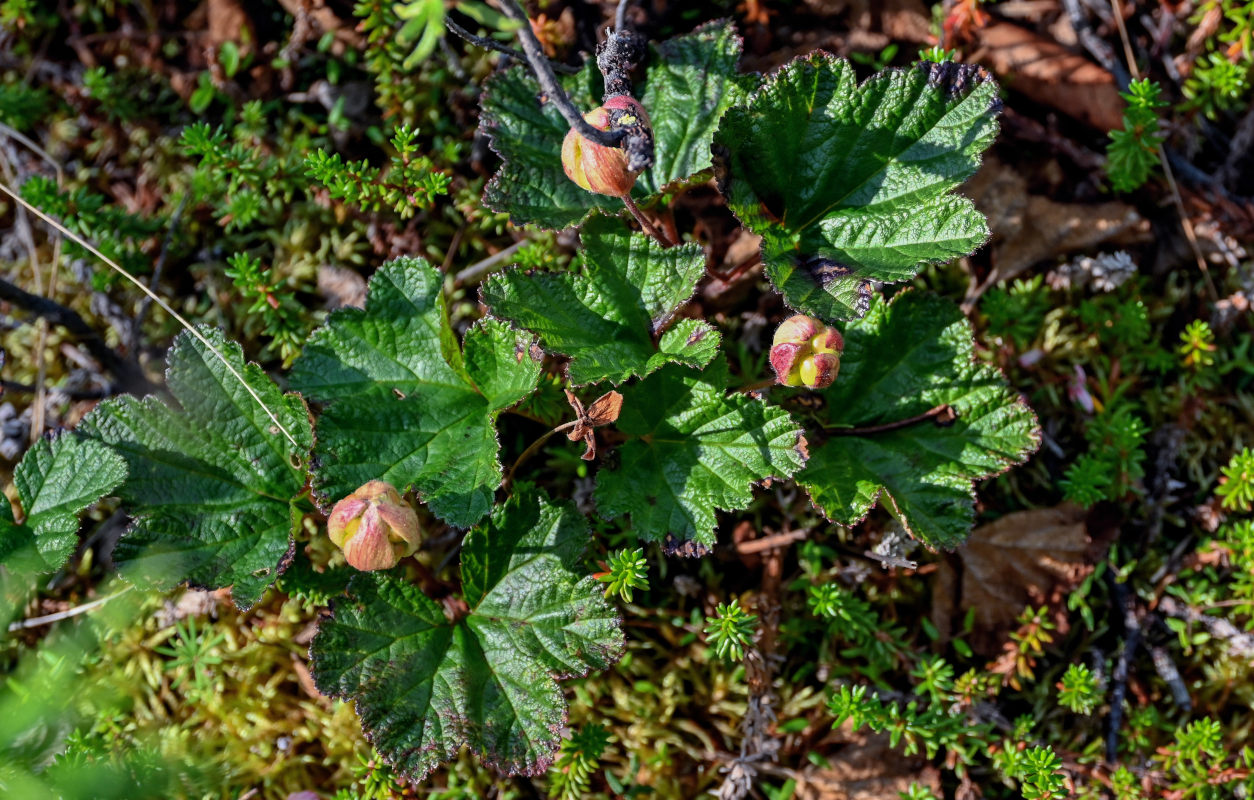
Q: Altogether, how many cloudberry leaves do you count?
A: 9